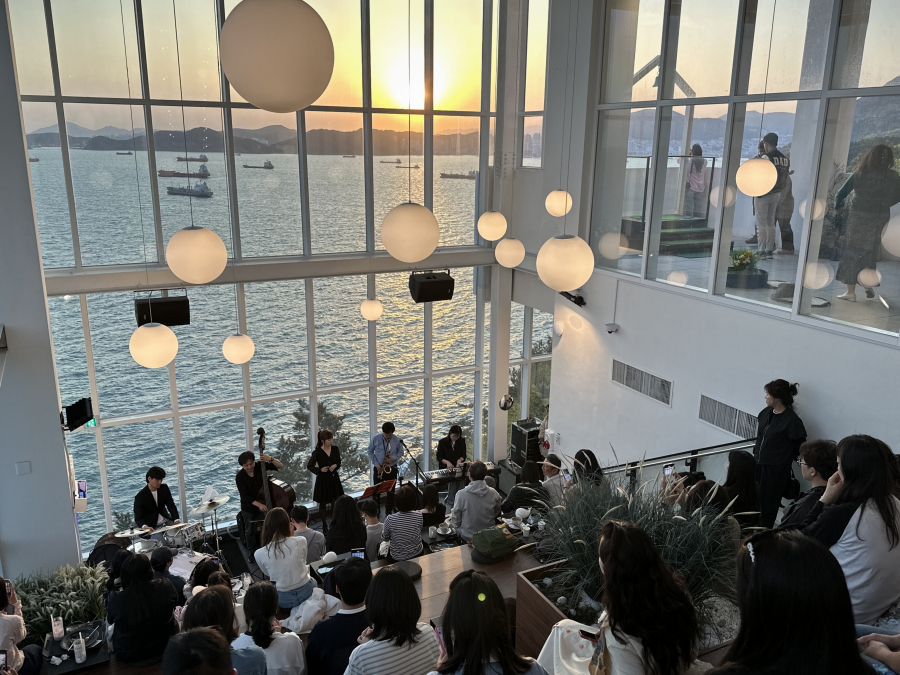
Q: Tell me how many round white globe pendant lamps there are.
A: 11